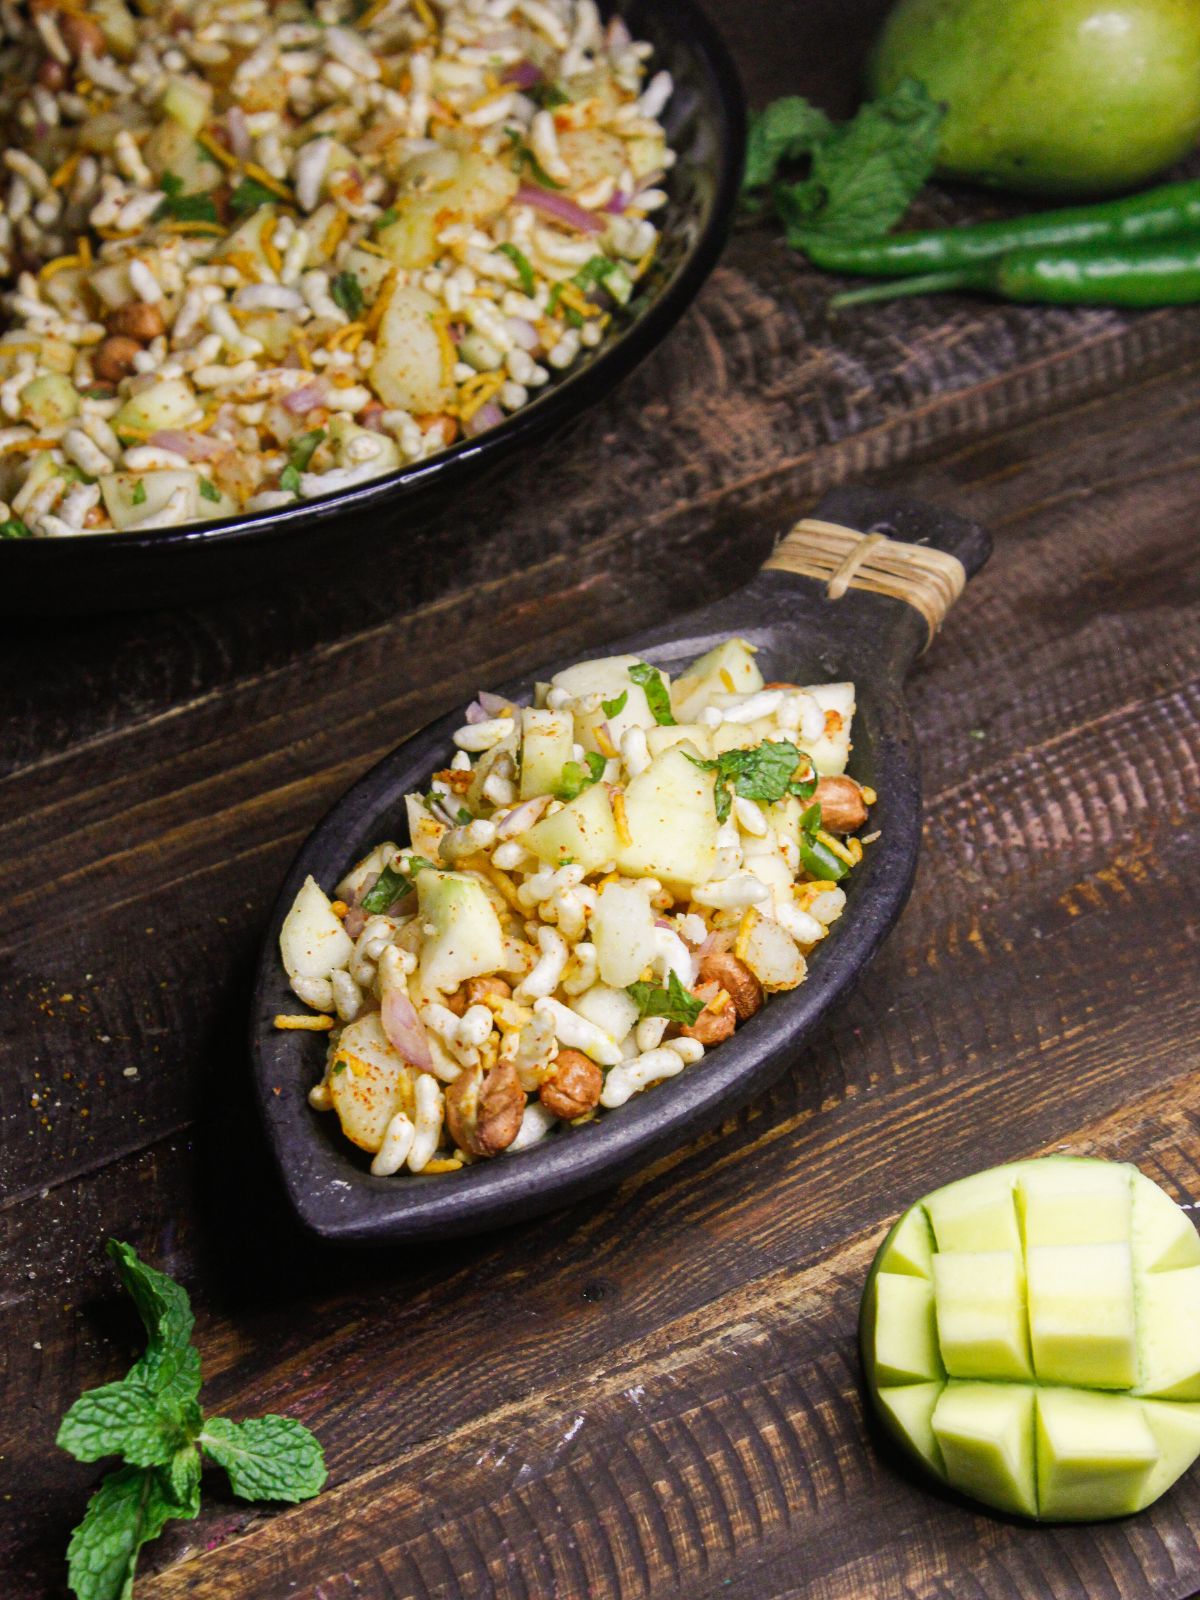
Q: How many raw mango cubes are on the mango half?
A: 12